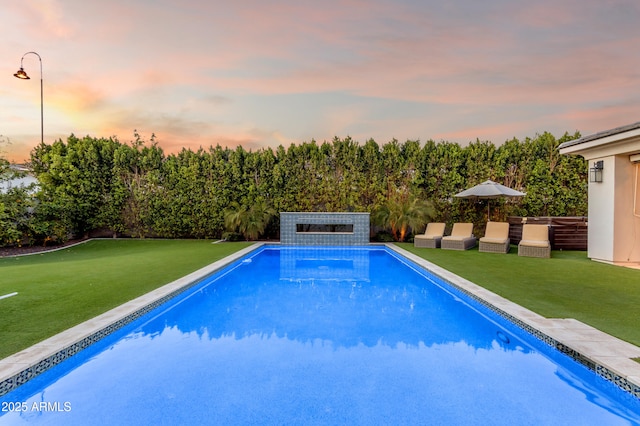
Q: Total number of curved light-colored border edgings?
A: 1